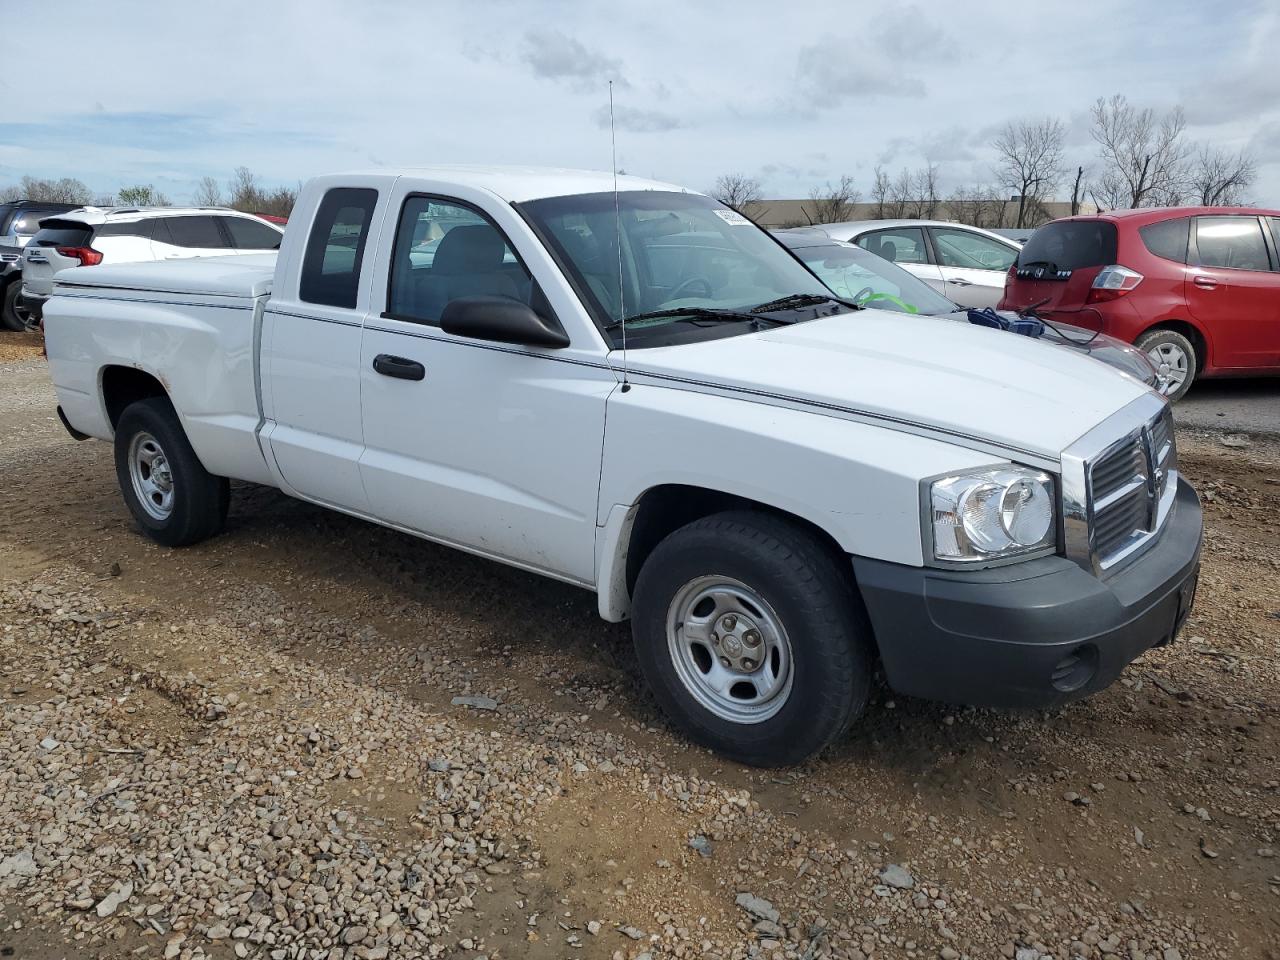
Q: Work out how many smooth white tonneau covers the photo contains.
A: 1